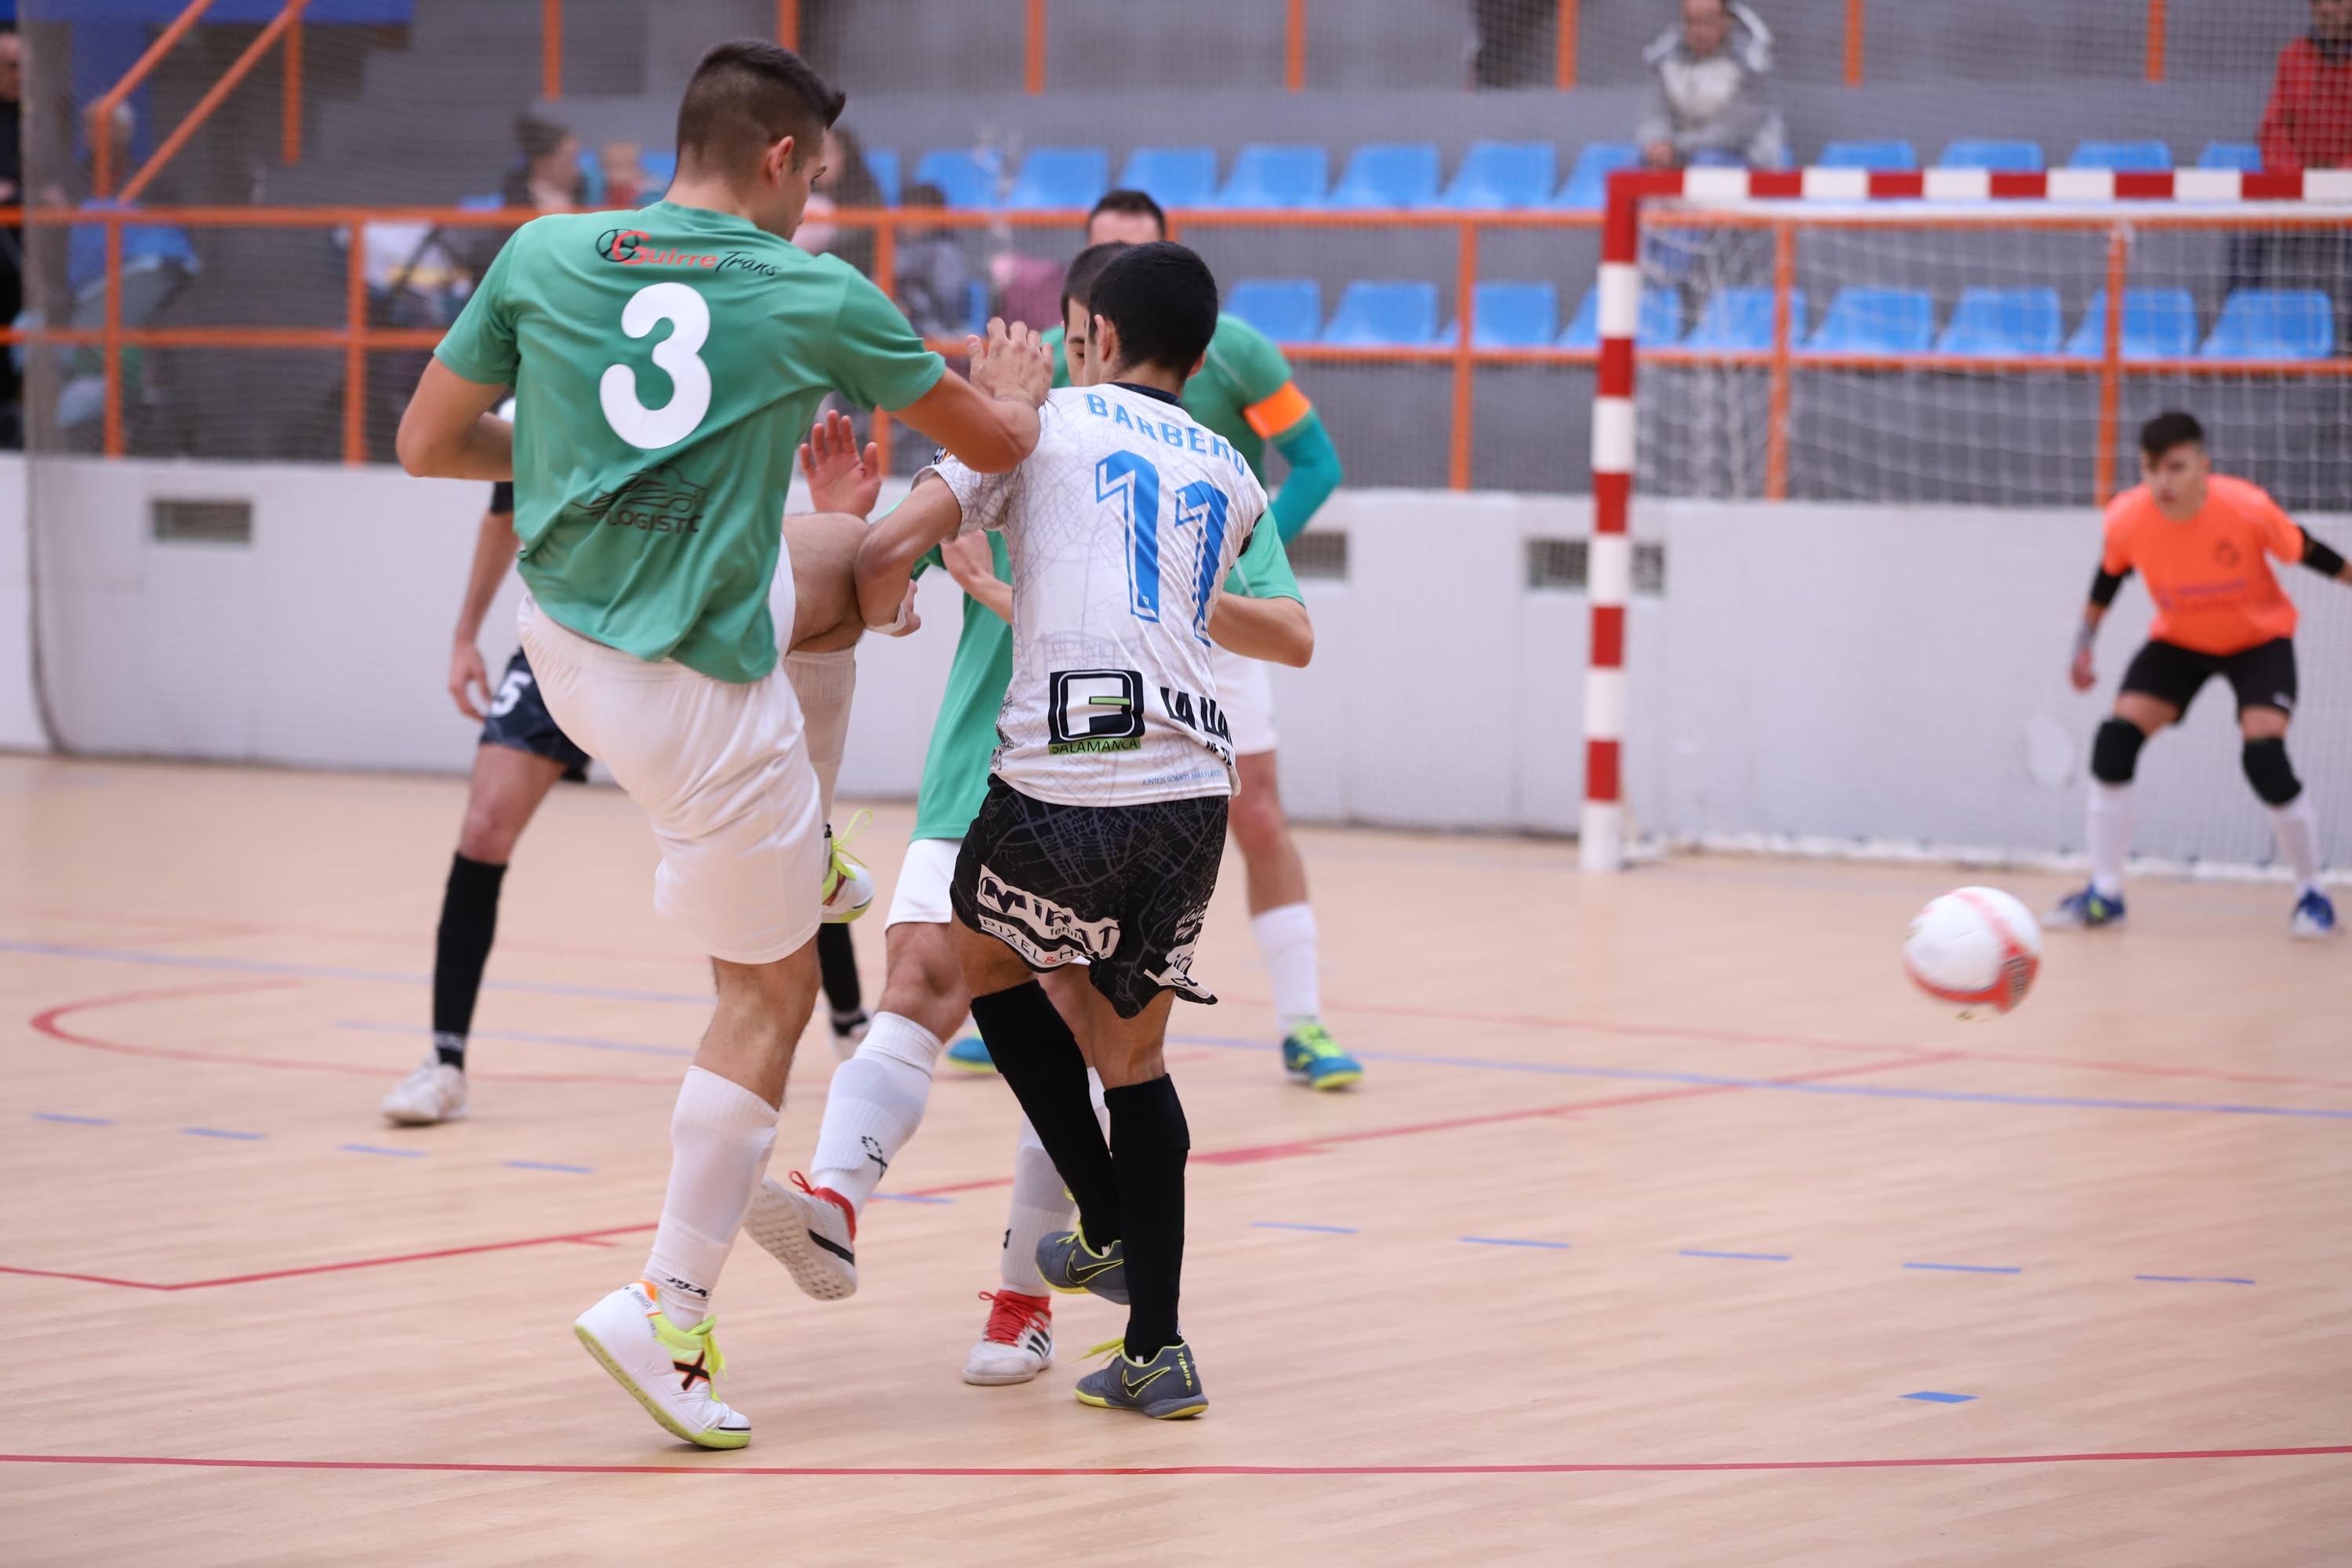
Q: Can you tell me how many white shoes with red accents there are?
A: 2